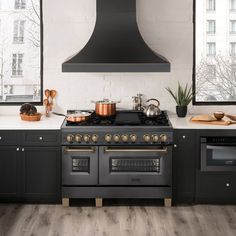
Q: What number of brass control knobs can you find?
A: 11